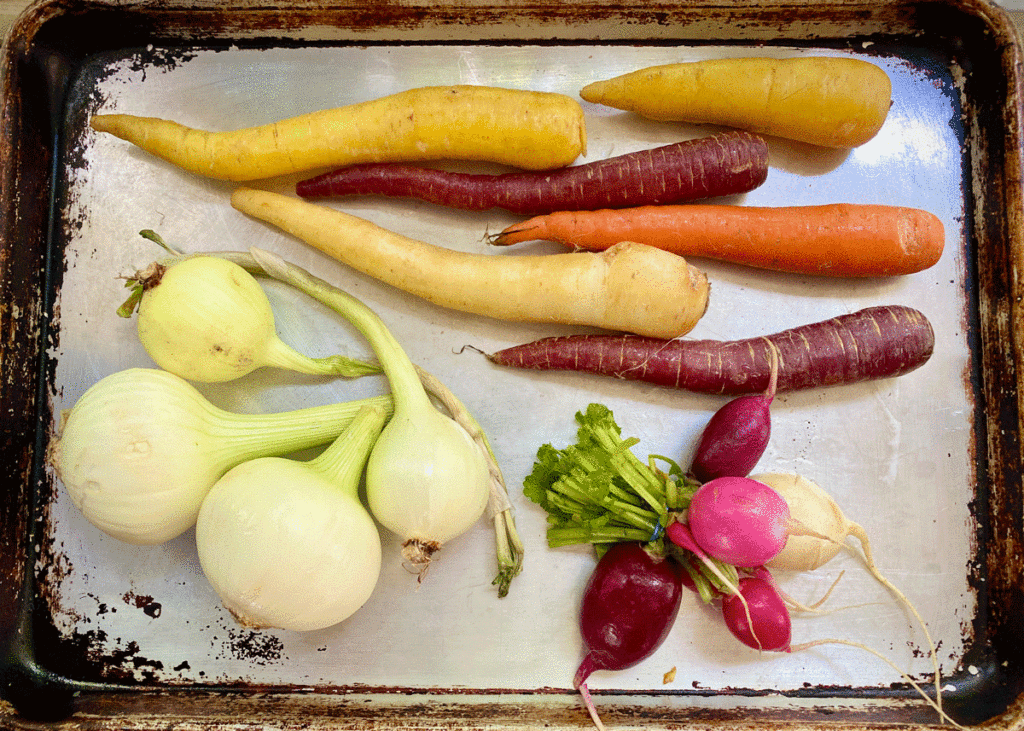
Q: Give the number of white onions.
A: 4